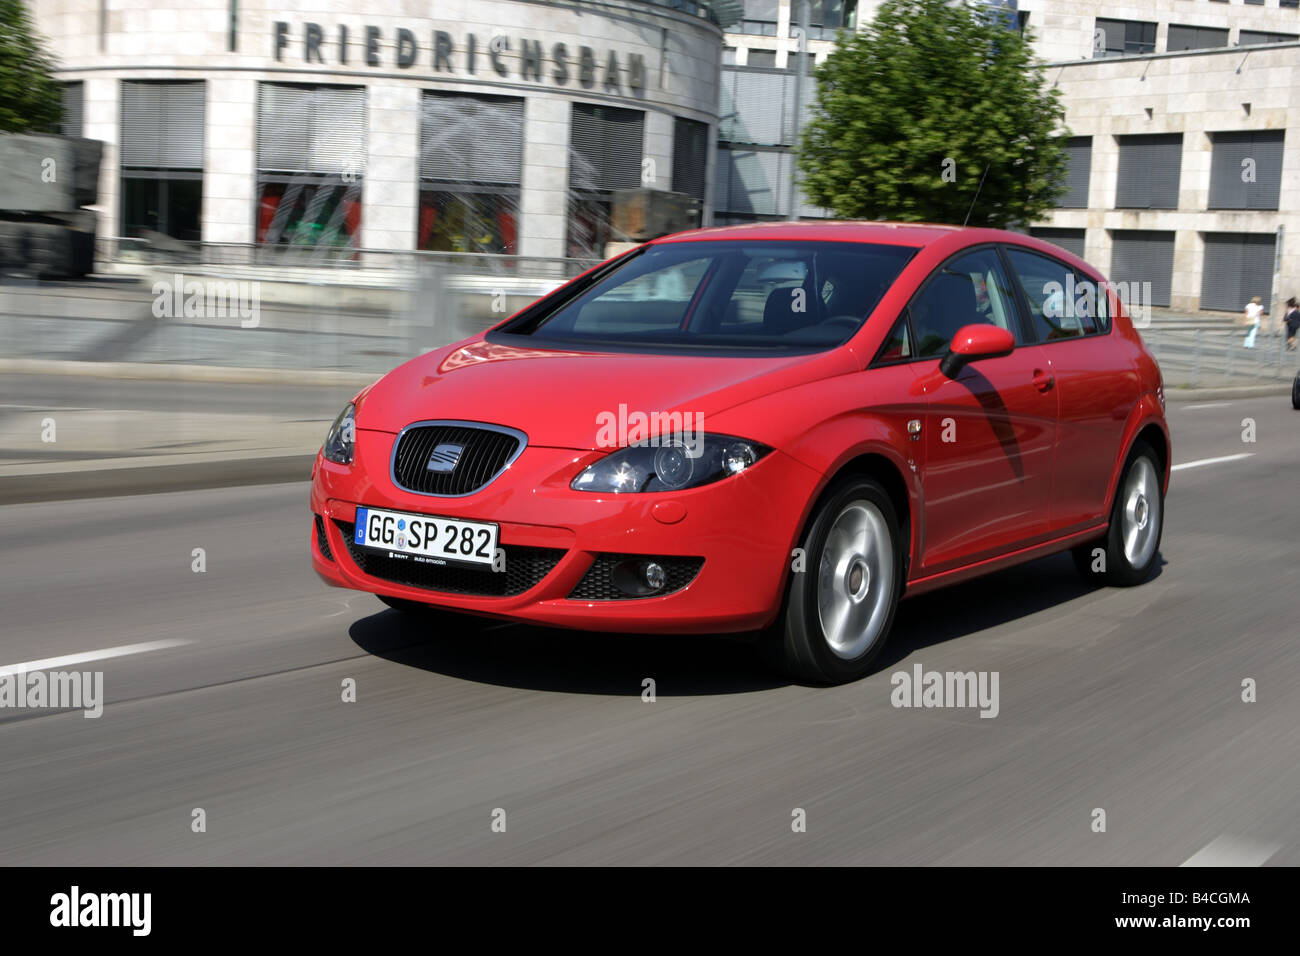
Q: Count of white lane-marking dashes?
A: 4